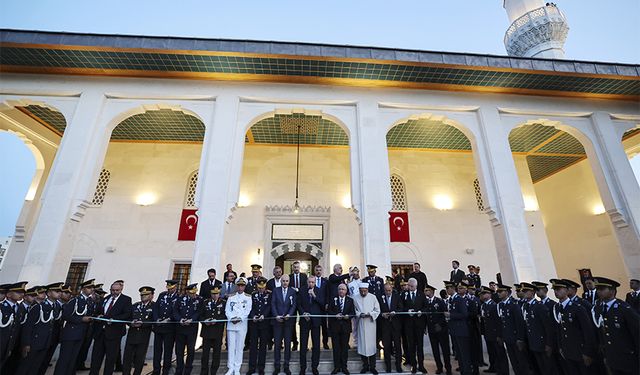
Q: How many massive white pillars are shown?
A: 5